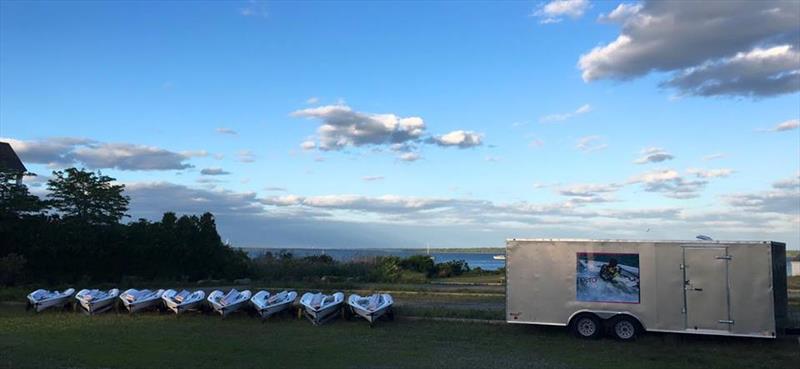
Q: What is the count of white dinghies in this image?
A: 8